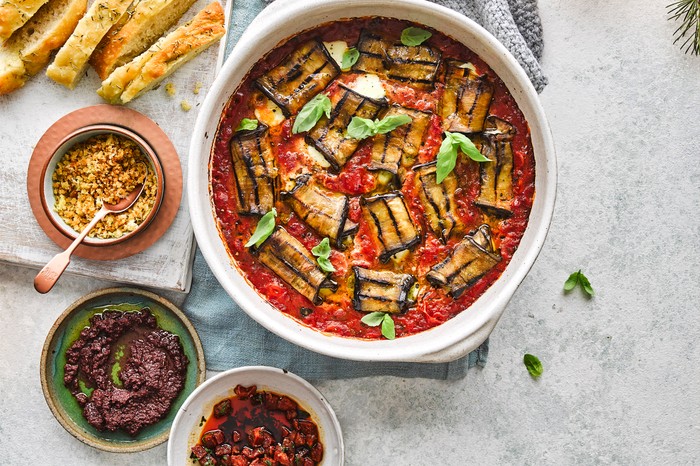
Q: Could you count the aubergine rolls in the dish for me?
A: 13